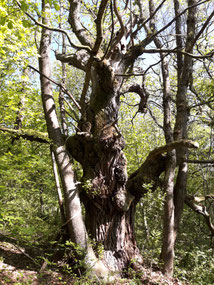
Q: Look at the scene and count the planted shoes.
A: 0